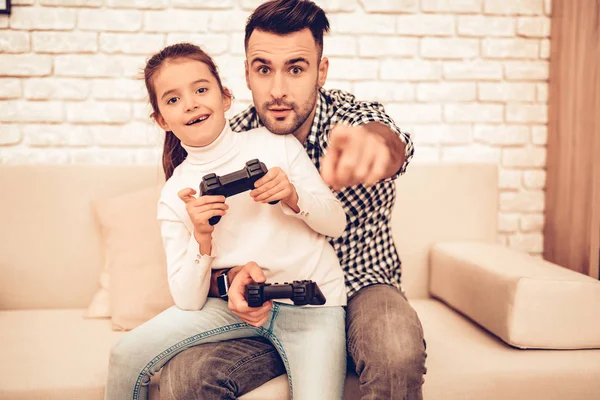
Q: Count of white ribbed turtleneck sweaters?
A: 1